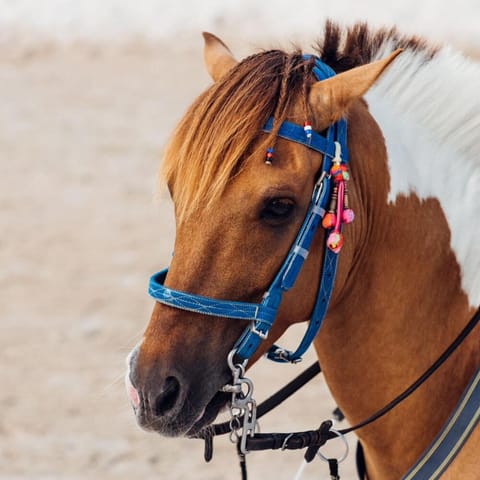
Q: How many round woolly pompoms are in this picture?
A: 4